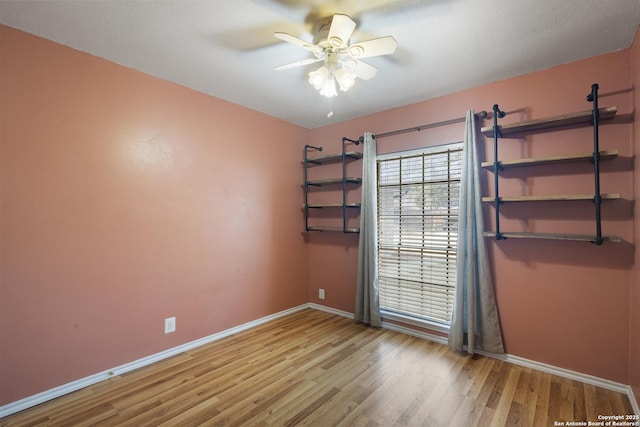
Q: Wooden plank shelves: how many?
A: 8